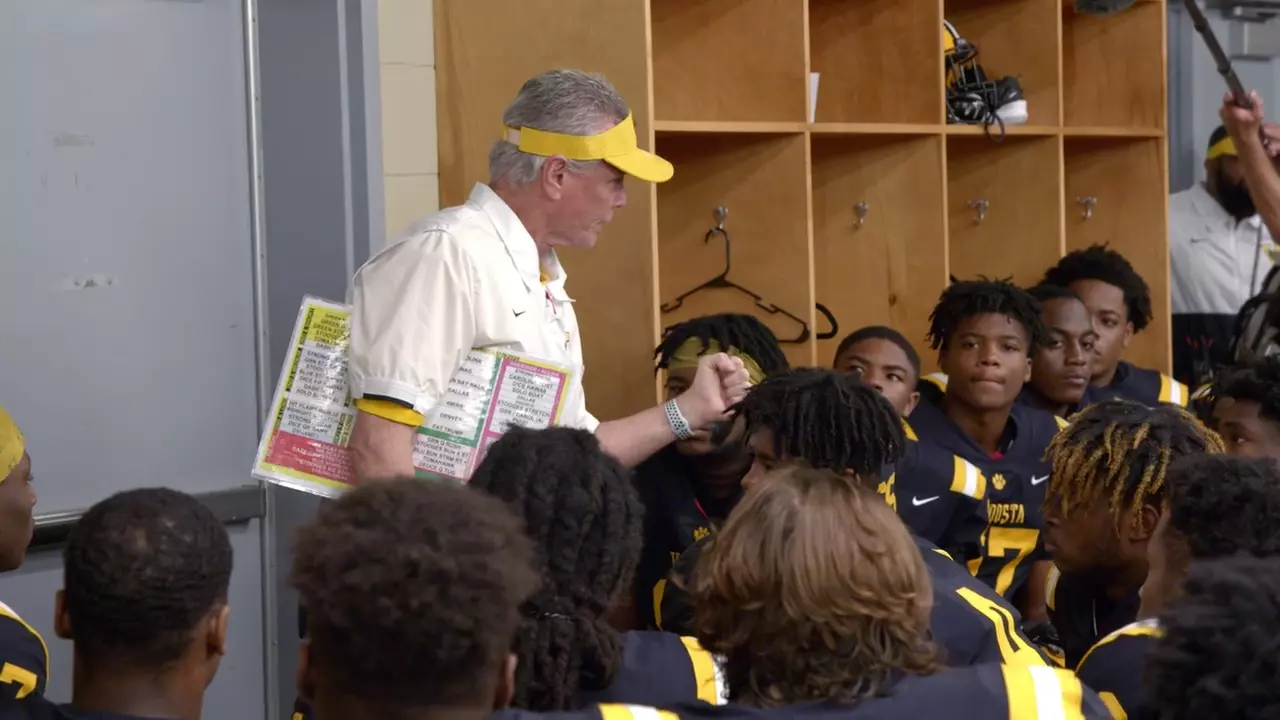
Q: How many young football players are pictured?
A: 15